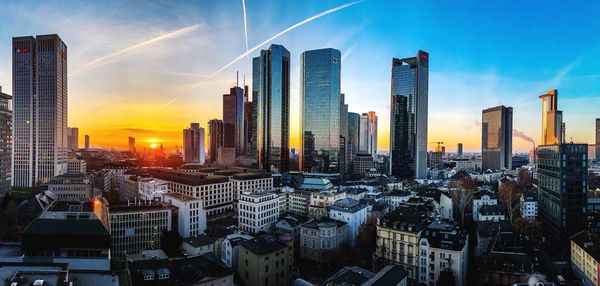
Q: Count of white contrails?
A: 3